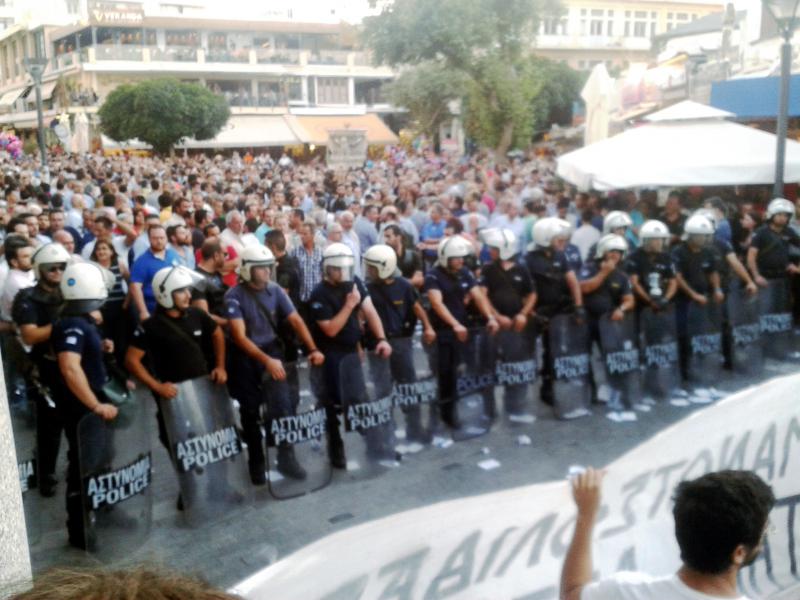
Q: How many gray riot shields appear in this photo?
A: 14